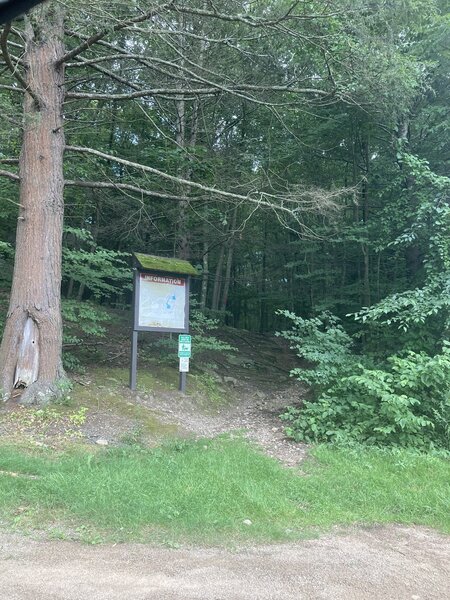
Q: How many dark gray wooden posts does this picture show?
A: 2